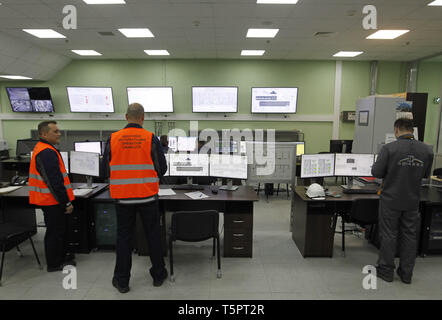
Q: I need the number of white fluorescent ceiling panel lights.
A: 12